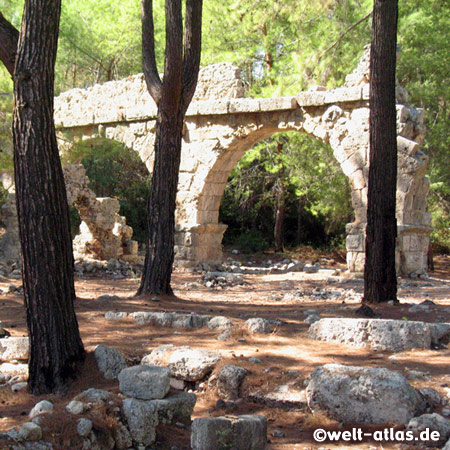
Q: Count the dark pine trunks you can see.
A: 3